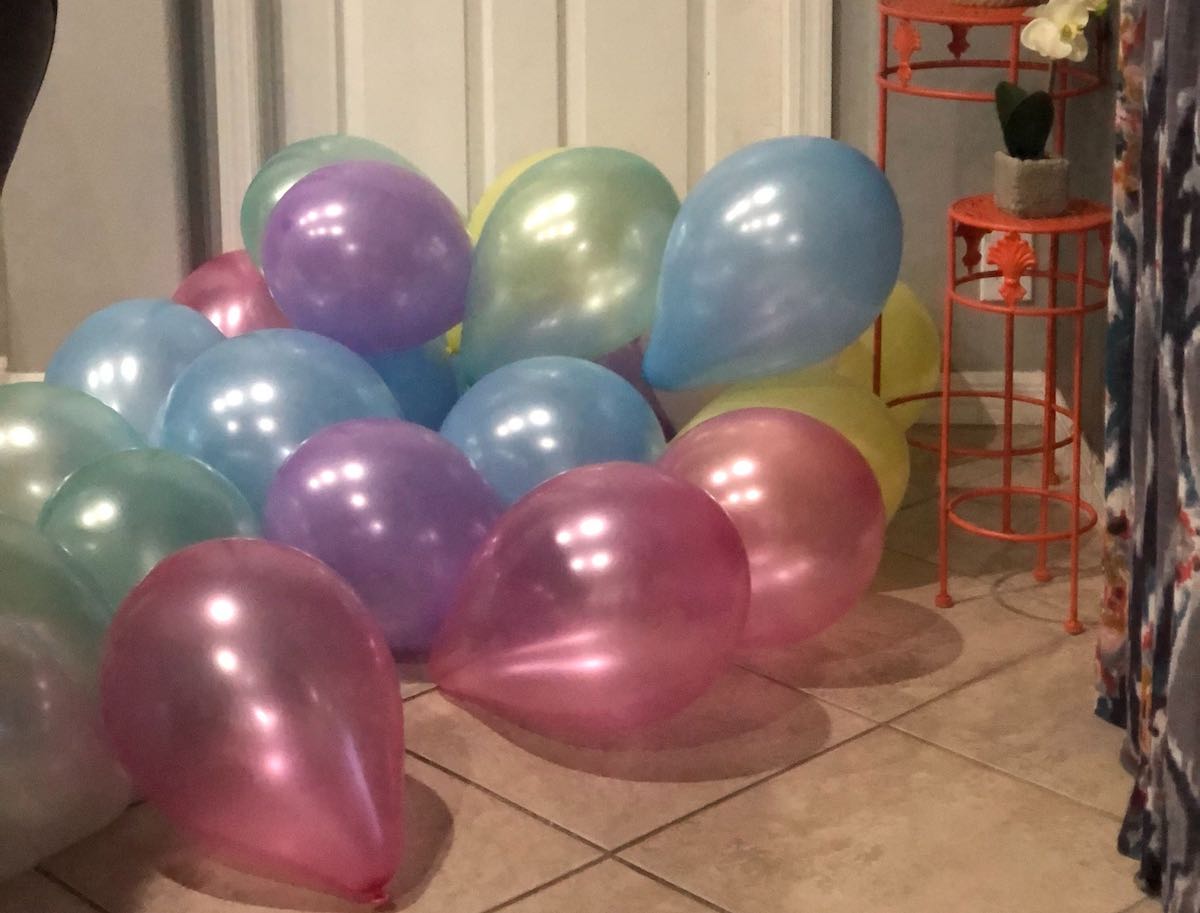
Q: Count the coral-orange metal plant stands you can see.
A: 2